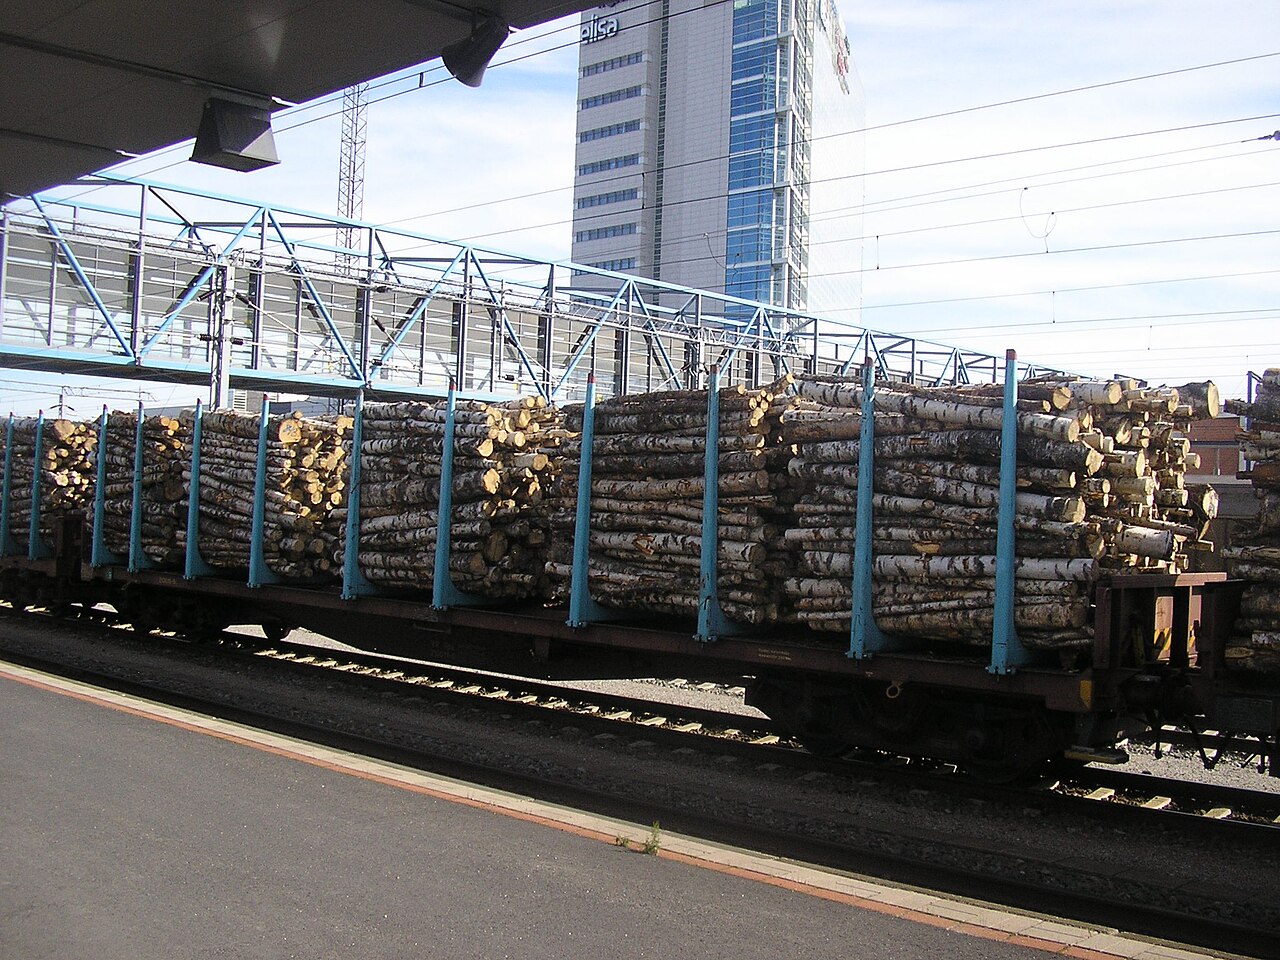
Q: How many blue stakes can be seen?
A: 12